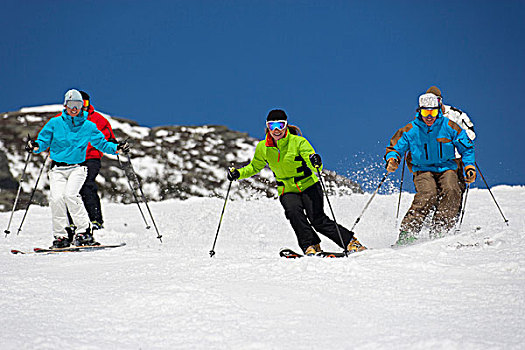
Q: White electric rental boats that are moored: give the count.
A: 0